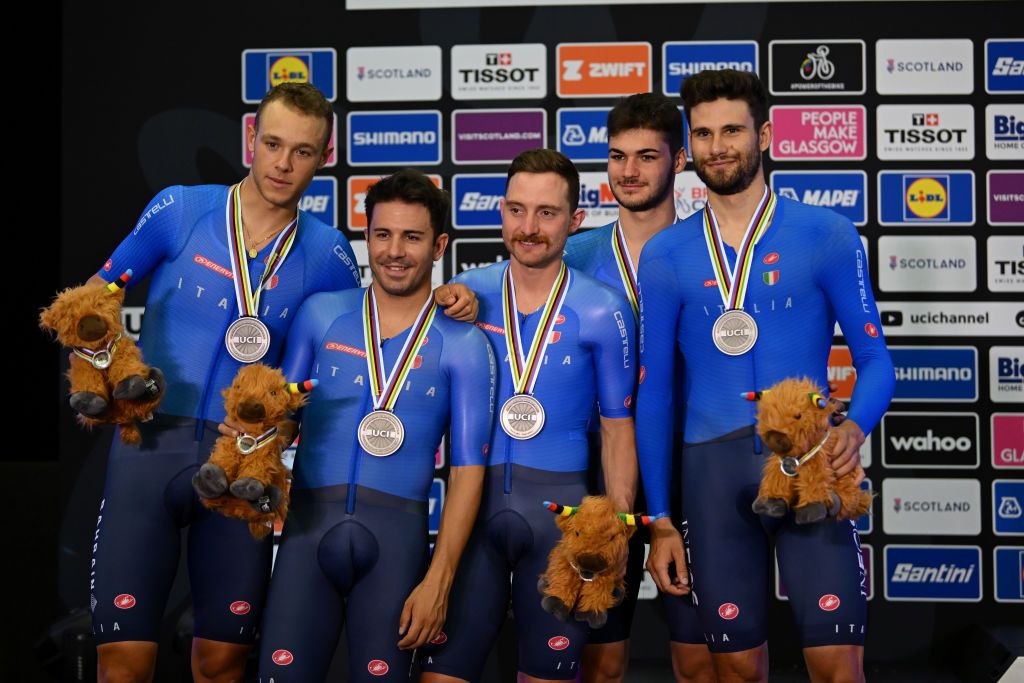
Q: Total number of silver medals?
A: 4